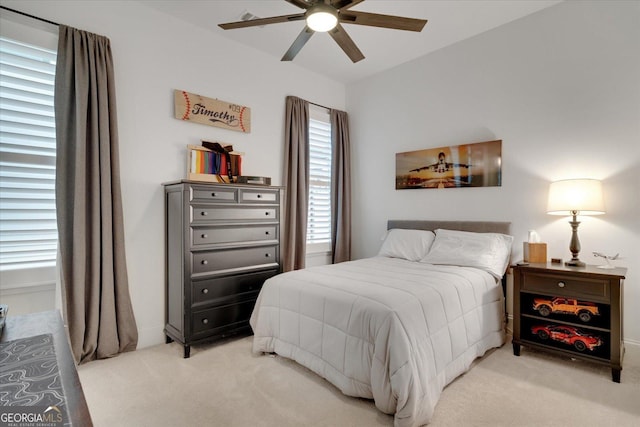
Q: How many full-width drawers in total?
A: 6